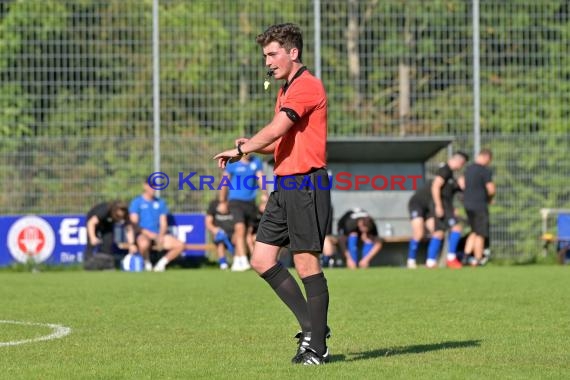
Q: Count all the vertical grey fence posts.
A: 3